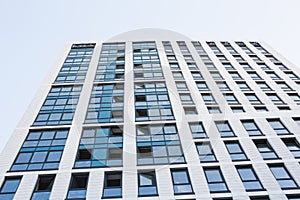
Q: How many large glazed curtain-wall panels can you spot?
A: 9